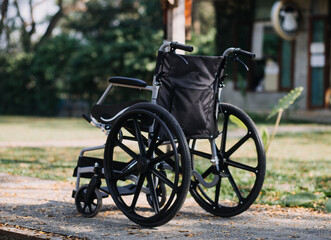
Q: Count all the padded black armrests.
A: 1